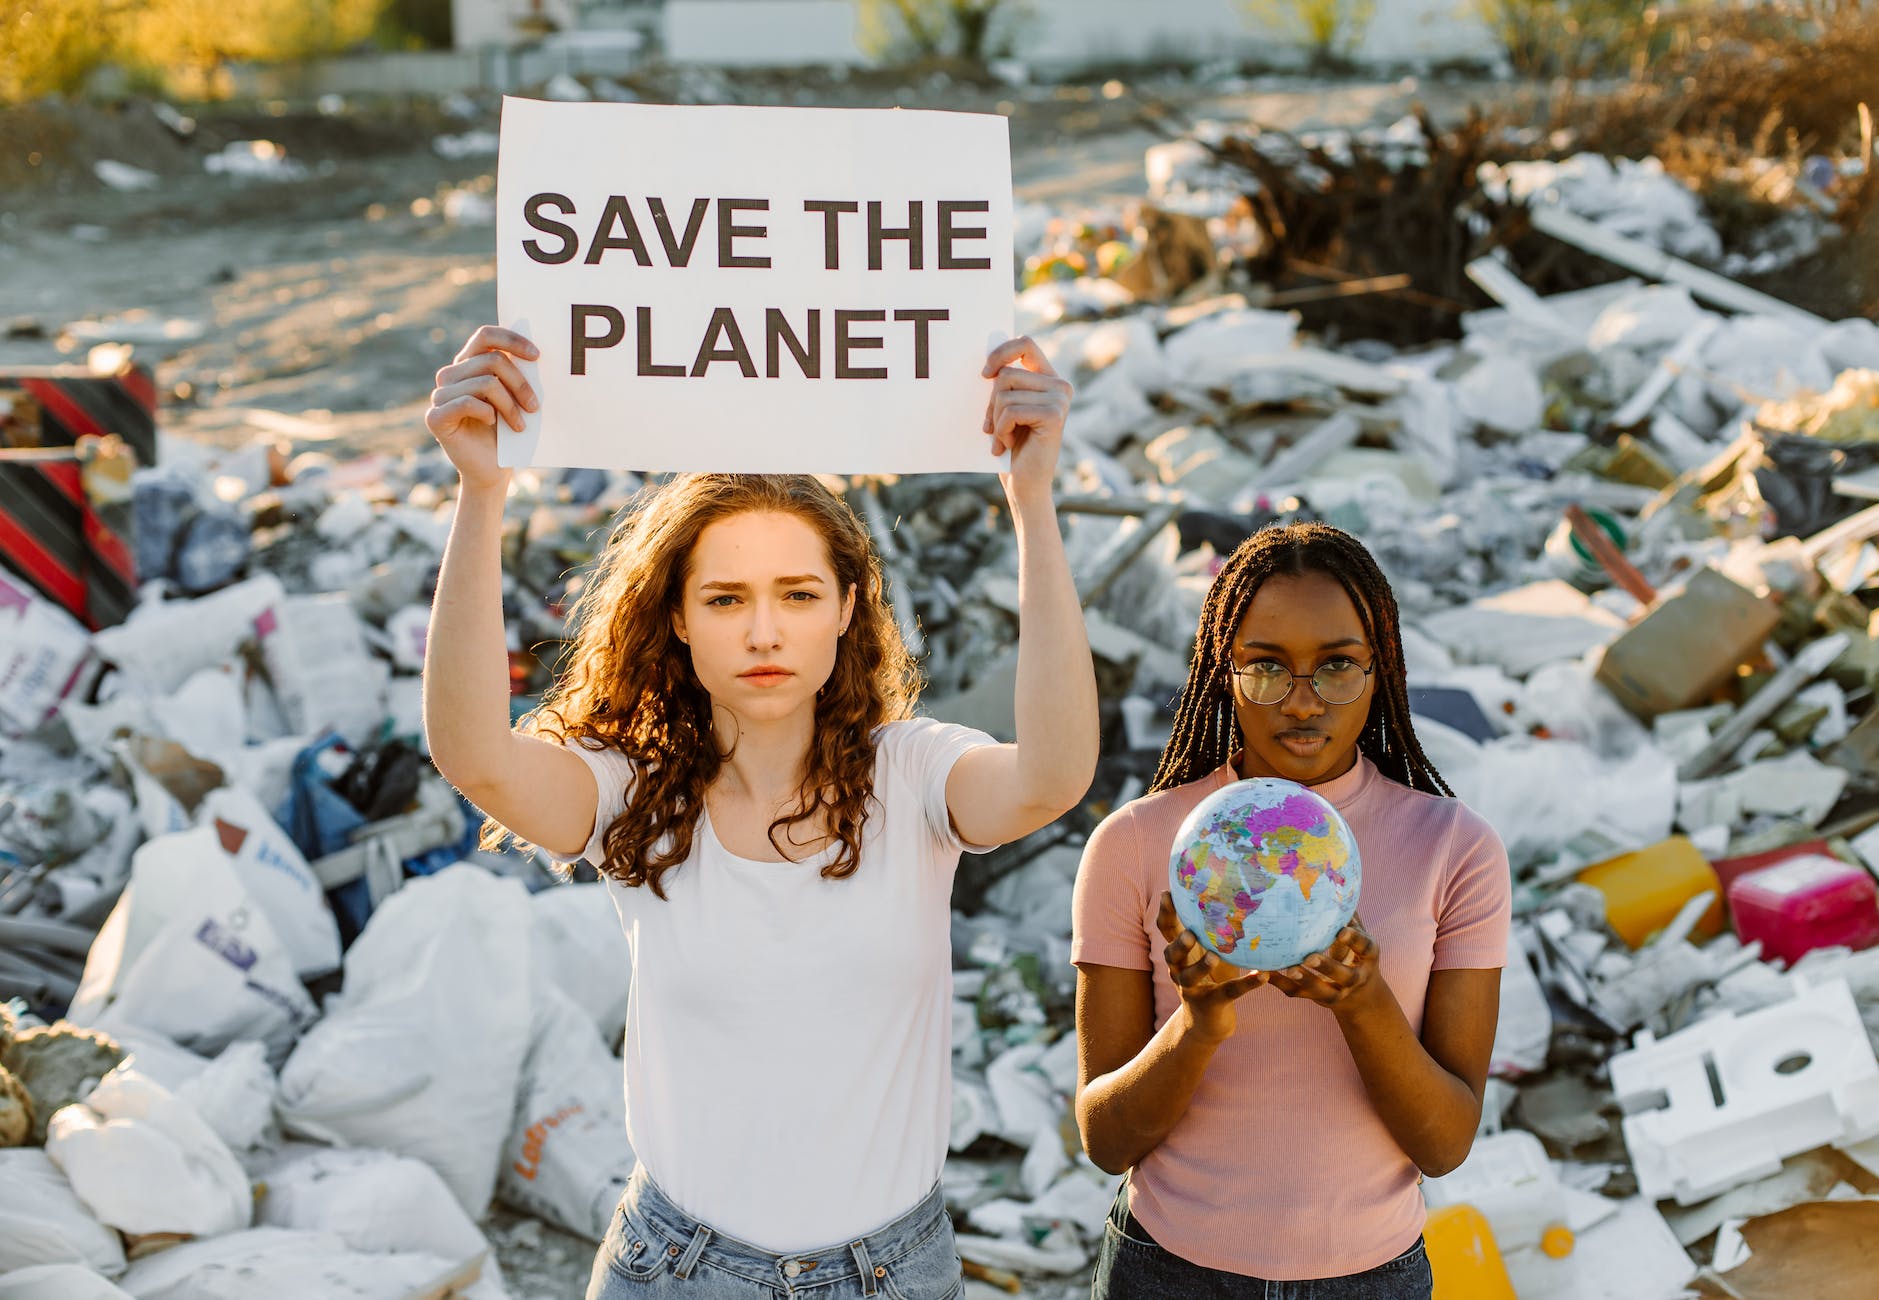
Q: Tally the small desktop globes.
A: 1